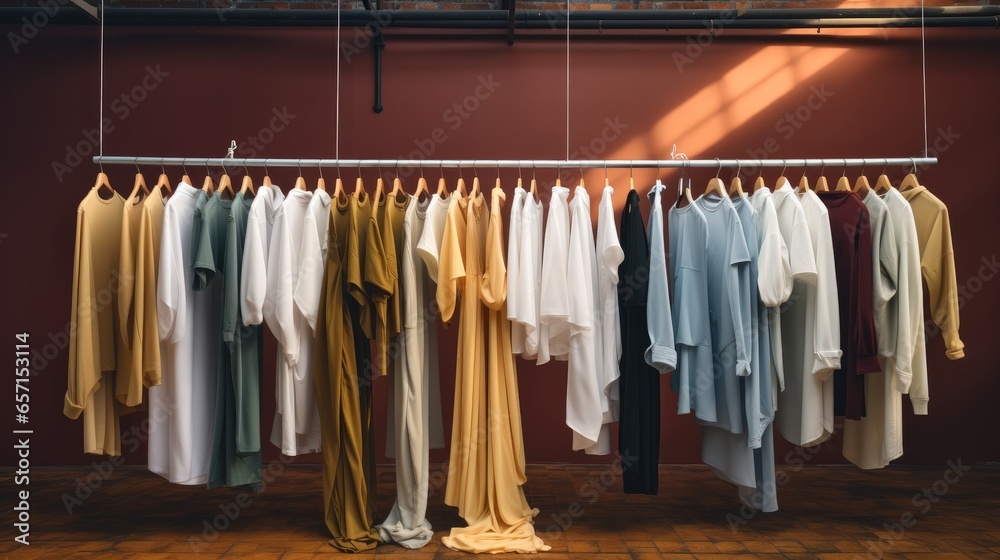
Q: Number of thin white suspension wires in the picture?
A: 4